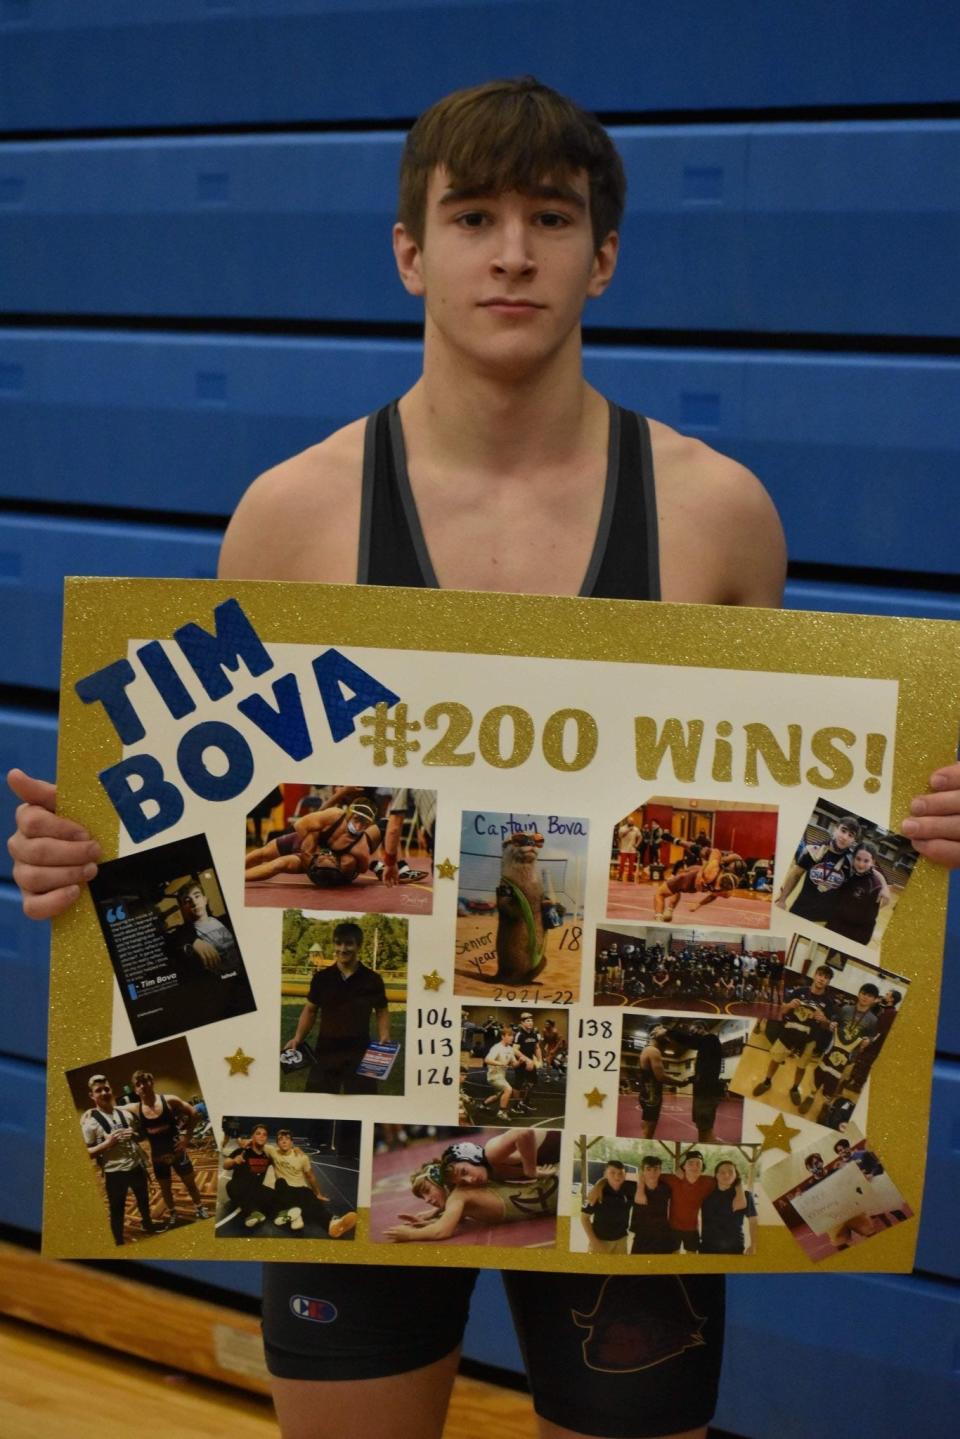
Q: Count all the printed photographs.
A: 15